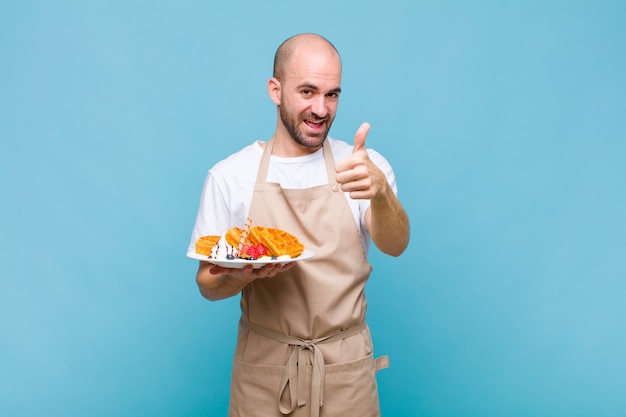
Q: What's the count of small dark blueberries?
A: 3